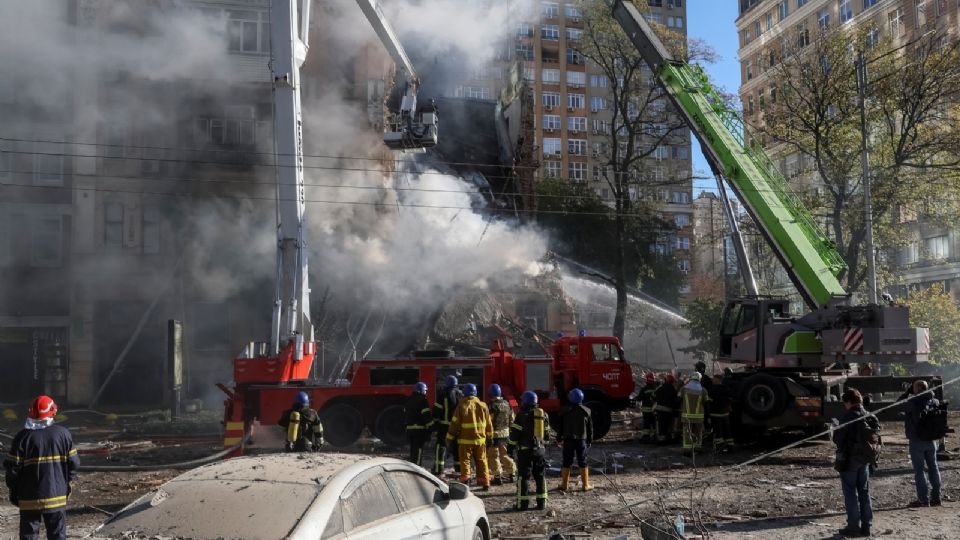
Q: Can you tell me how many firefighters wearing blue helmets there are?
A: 7